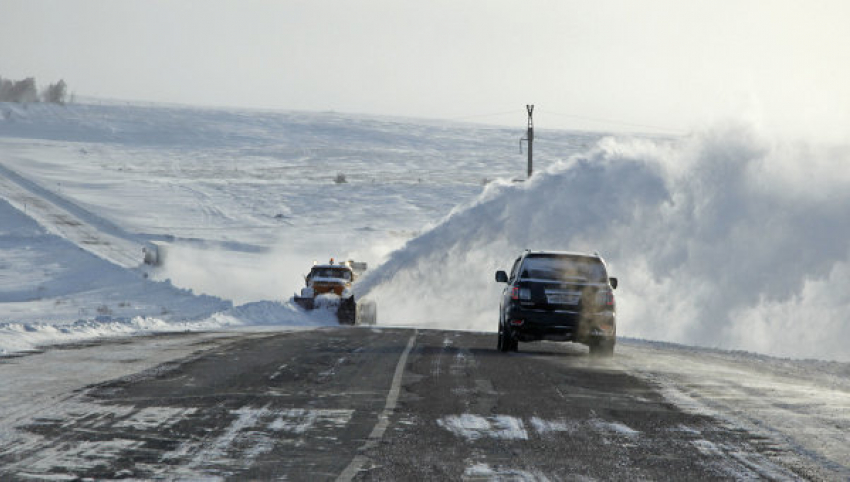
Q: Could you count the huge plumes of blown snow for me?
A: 1